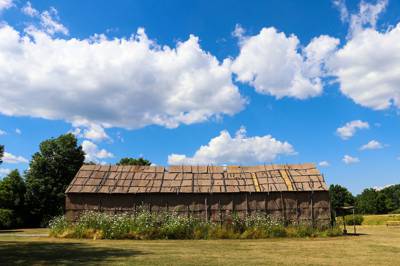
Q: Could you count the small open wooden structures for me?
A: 1